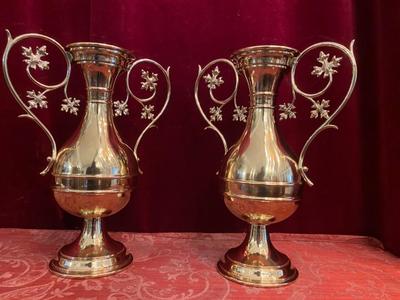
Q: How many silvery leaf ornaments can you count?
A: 12